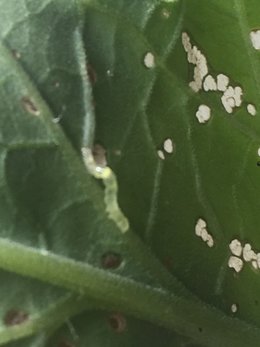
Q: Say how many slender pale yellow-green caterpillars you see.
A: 1